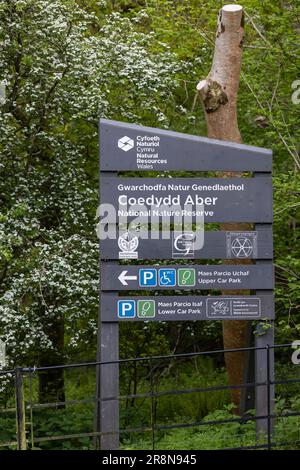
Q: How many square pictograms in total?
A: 5